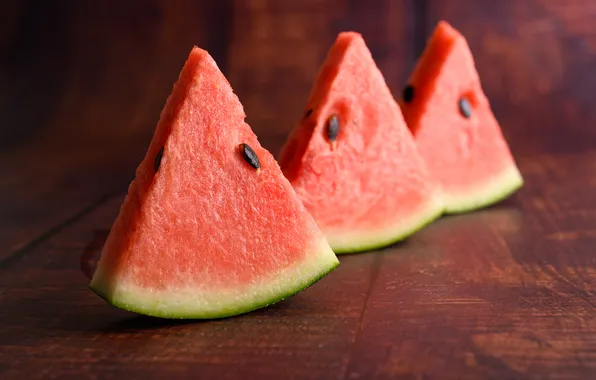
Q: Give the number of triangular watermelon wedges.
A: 3